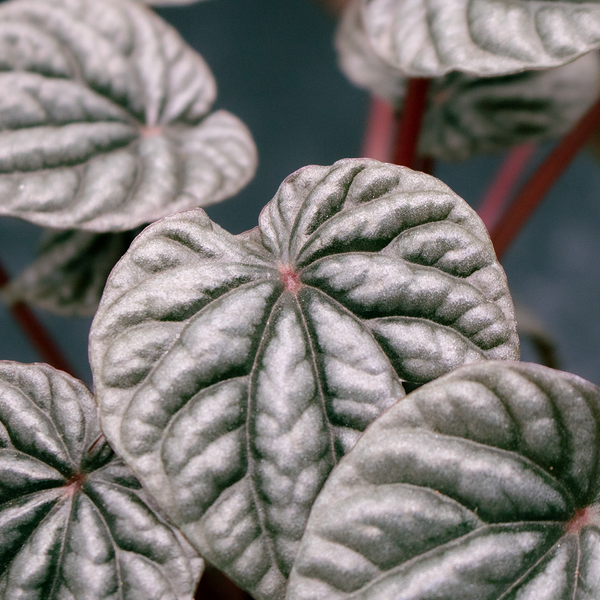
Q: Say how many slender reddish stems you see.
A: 5